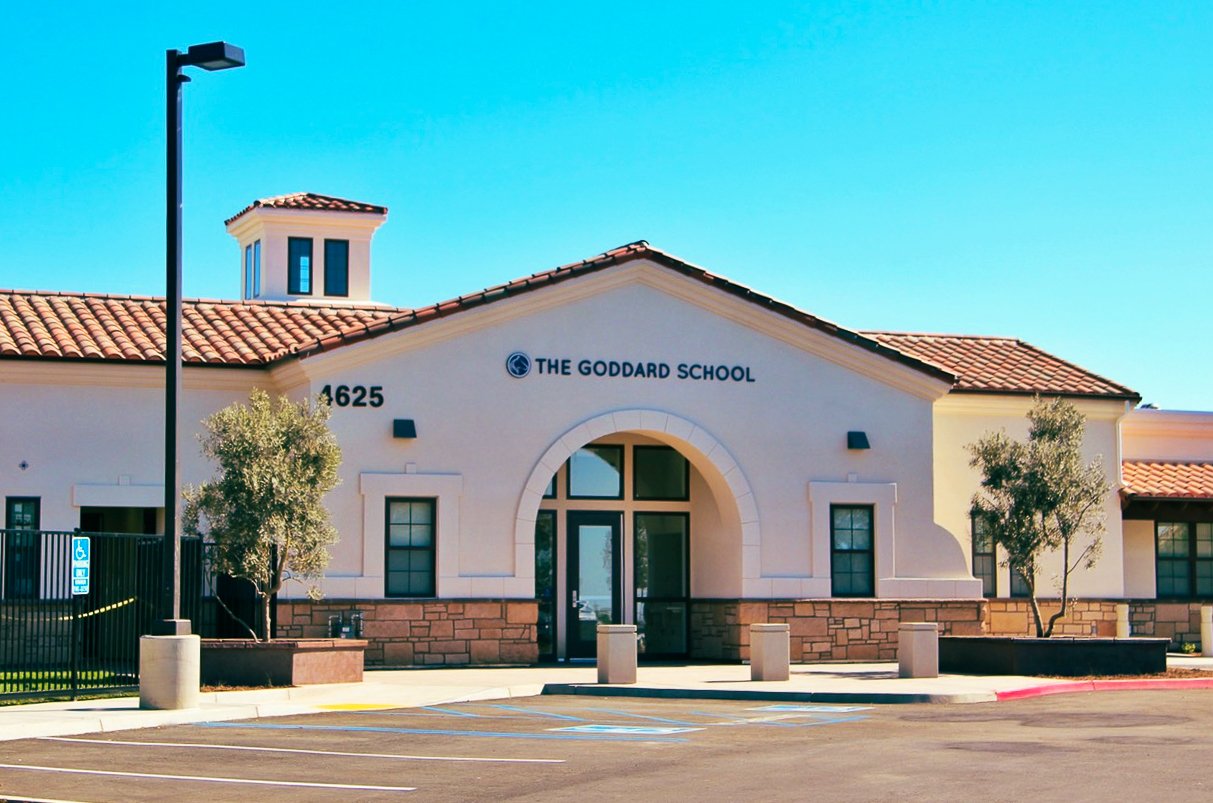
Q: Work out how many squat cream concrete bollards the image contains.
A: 3